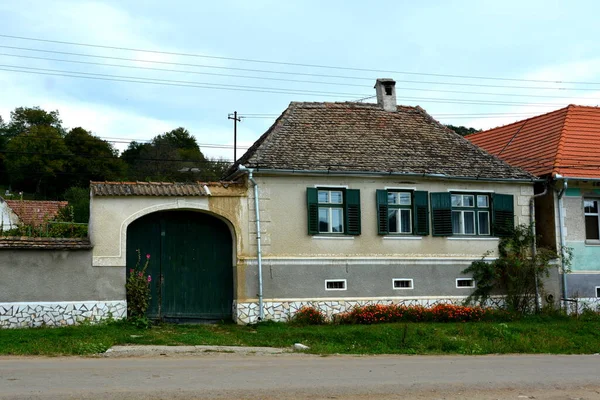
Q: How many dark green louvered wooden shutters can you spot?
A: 6